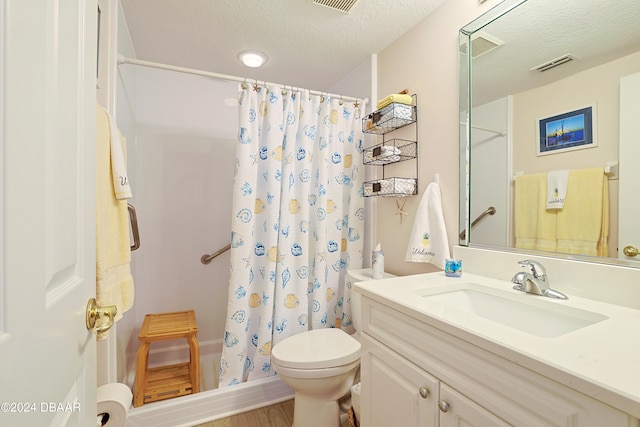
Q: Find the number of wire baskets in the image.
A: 3